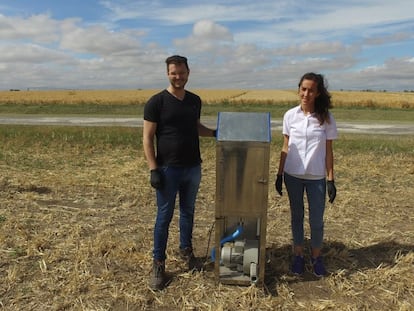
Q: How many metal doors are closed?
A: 1